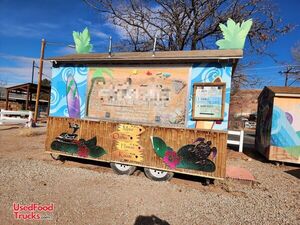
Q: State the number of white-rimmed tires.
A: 2